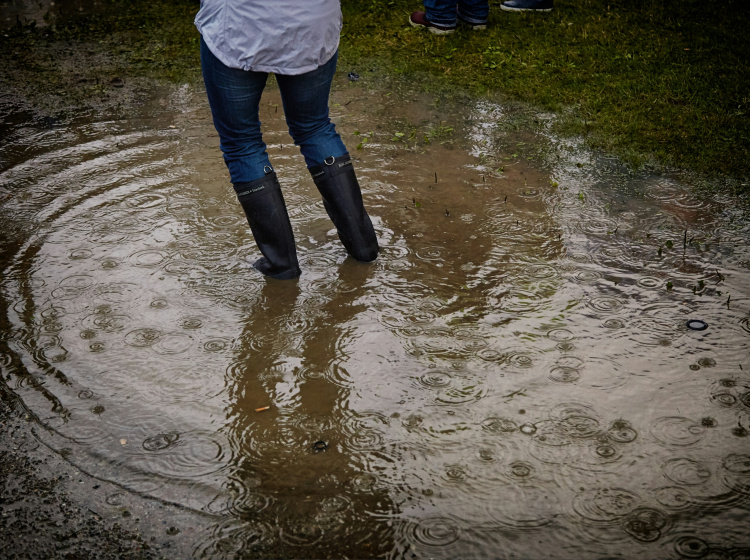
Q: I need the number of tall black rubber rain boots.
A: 2